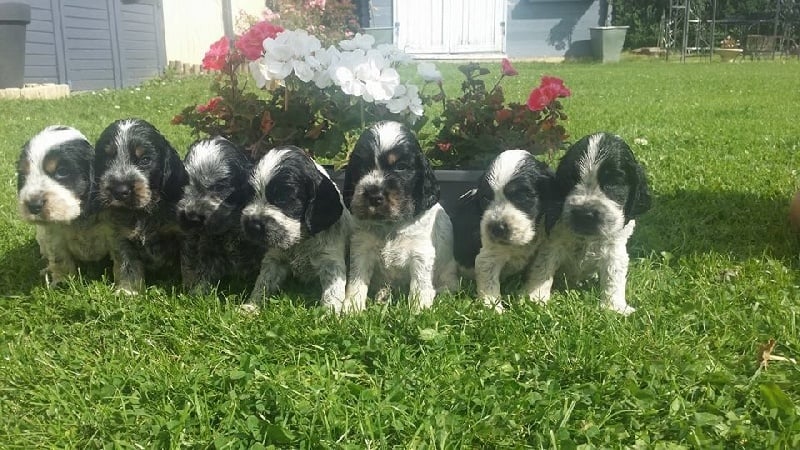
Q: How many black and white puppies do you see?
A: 7